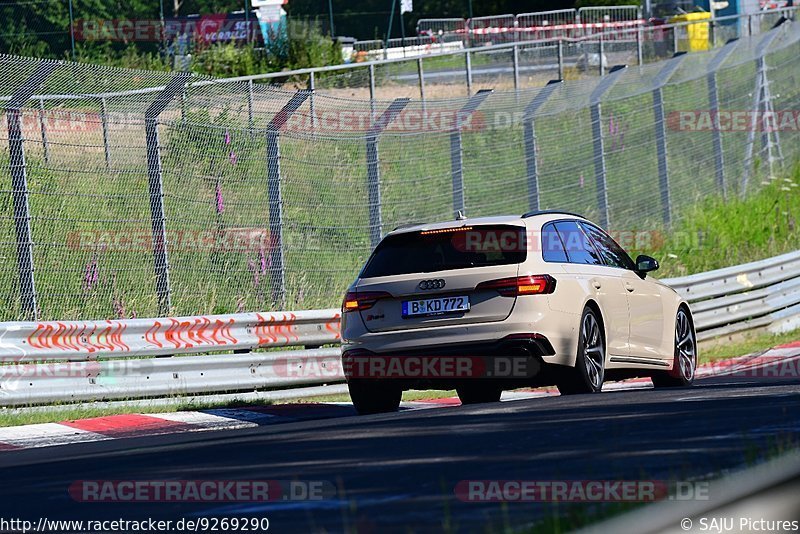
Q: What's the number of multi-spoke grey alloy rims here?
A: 2